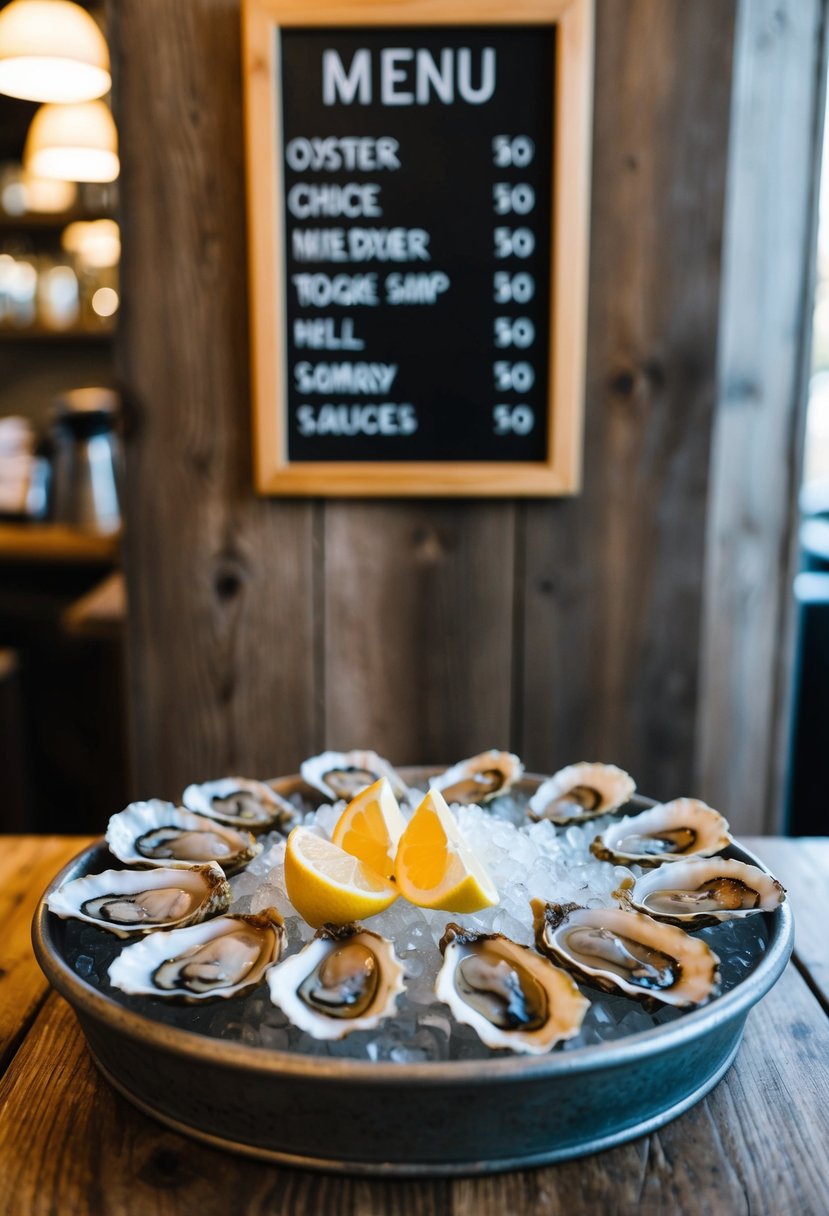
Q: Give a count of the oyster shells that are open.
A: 12